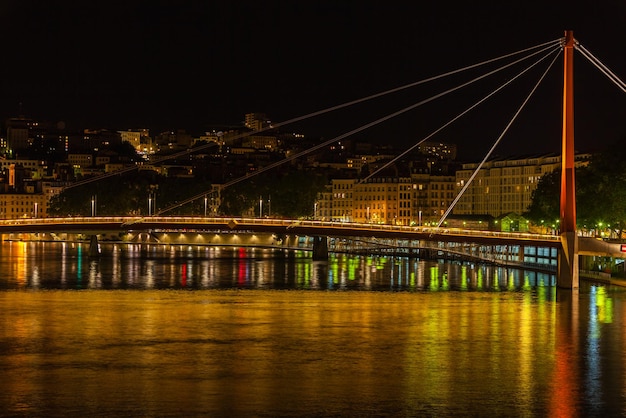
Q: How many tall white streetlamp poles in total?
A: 8